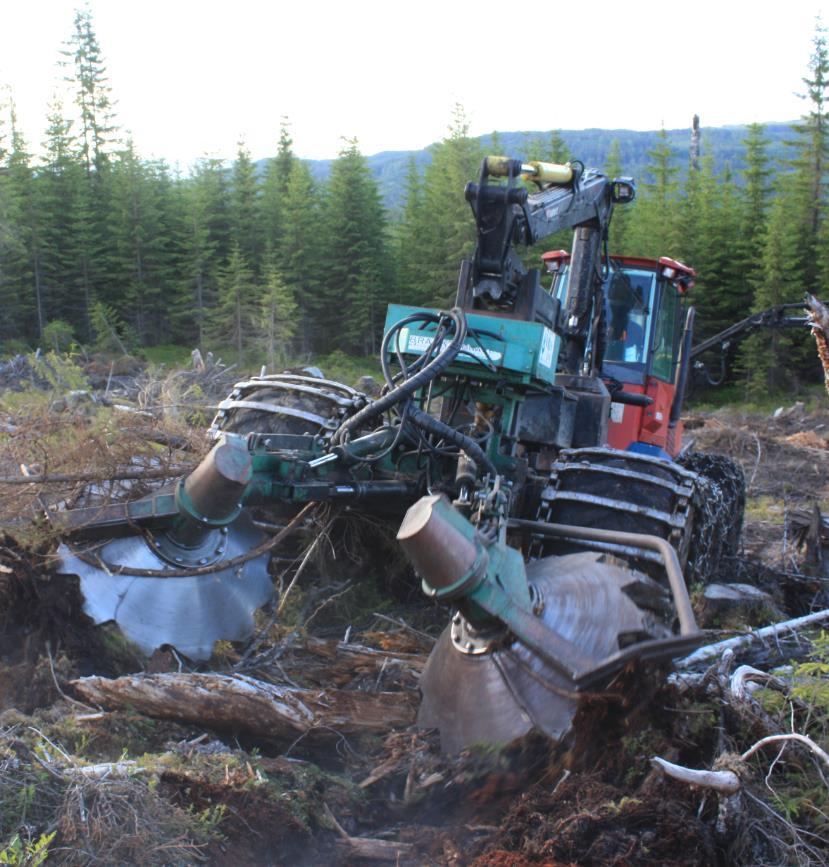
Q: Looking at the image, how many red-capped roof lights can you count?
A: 2